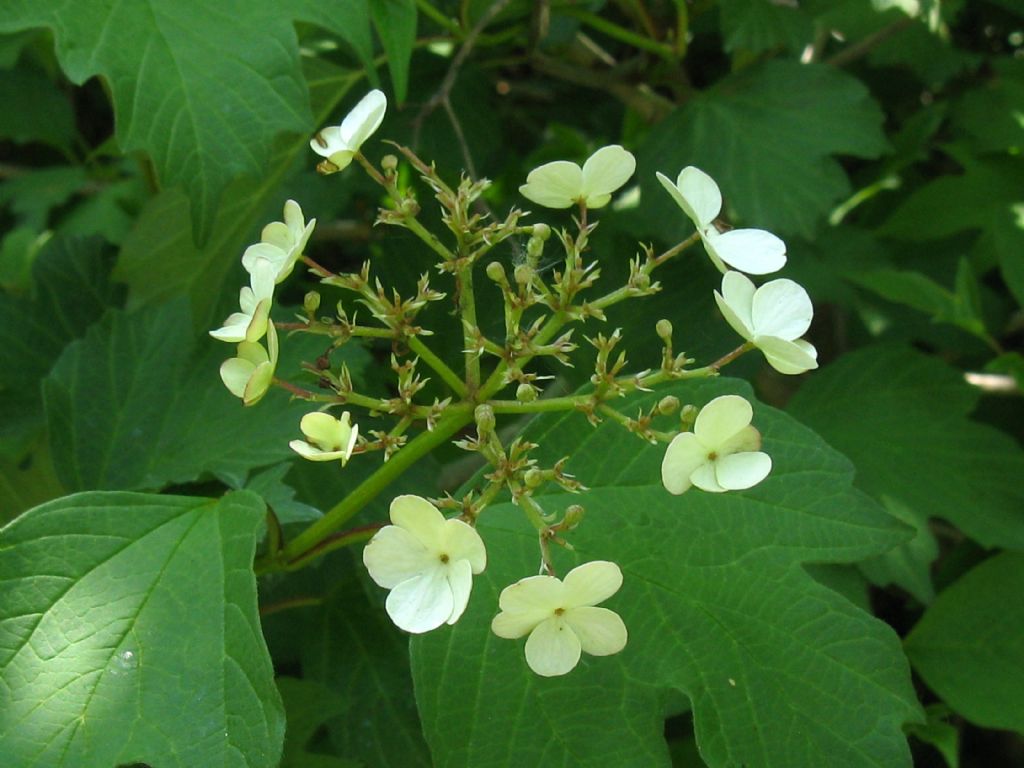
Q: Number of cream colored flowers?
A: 11